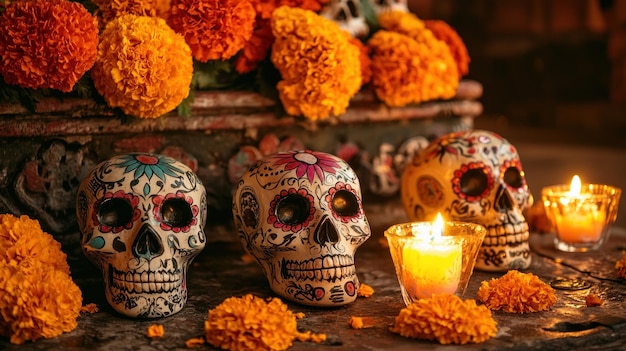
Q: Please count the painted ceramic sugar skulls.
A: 3